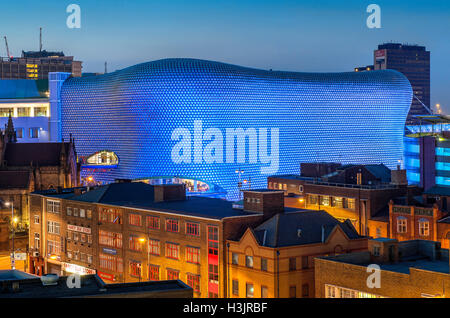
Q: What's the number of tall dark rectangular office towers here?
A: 1